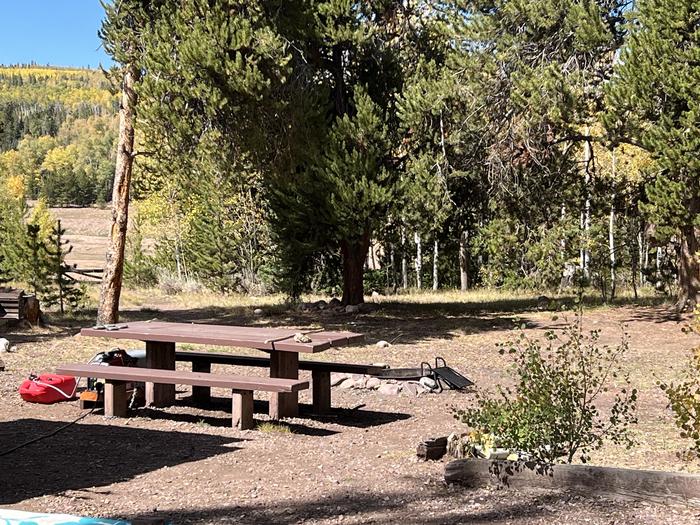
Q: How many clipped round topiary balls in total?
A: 0